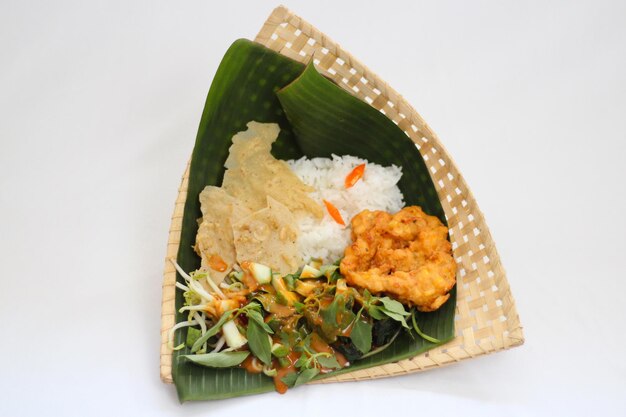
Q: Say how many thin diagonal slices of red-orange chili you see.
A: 2